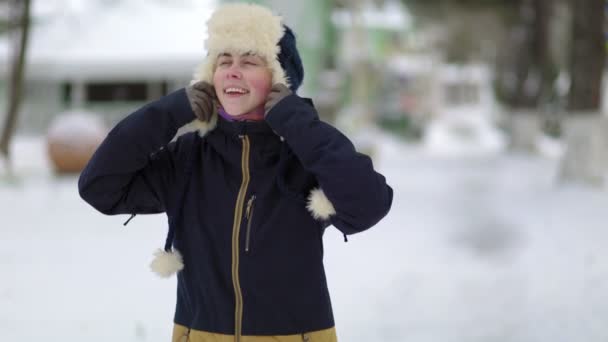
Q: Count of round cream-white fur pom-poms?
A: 2